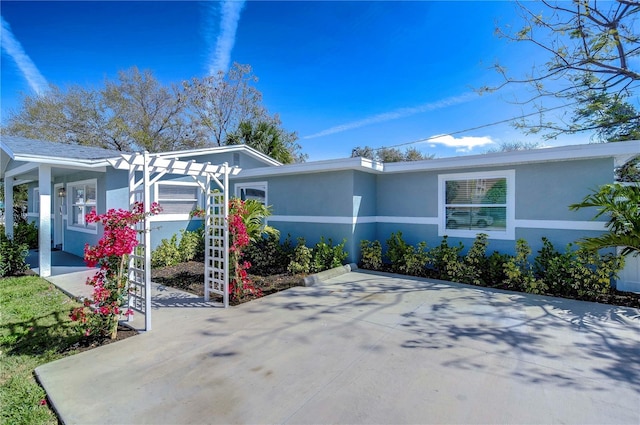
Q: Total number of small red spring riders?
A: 0